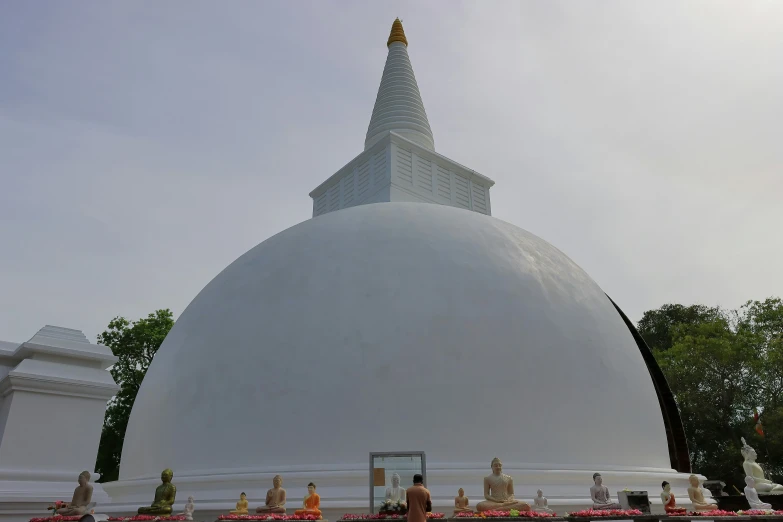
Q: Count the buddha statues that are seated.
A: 15